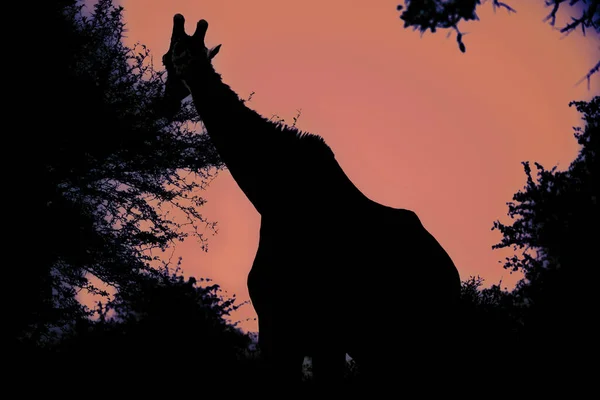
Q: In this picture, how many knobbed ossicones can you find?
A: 2